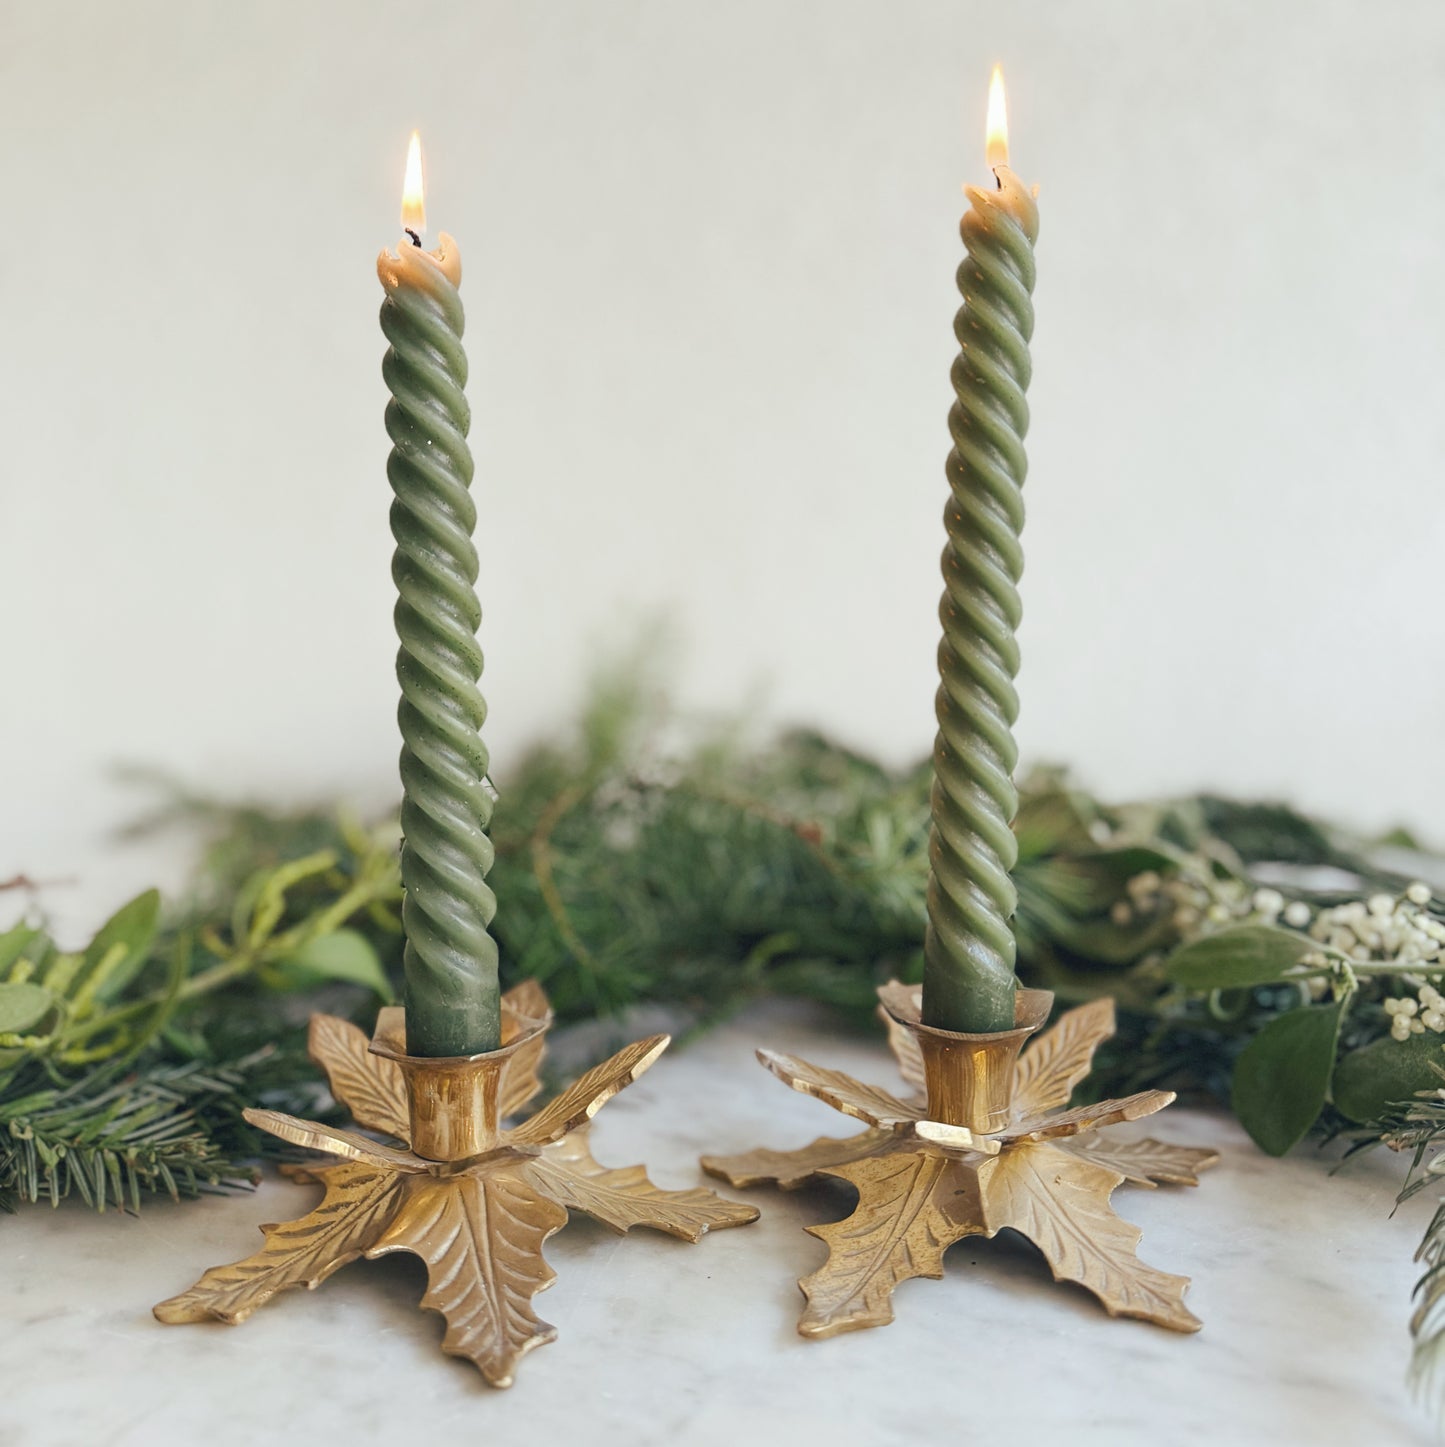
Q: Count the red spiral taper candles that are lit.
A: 0